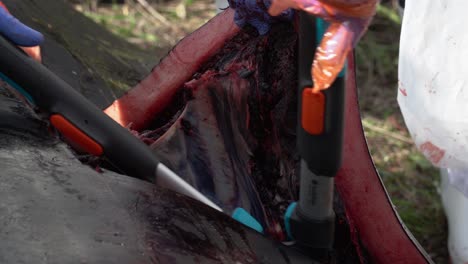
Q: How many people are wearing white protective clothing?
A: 1